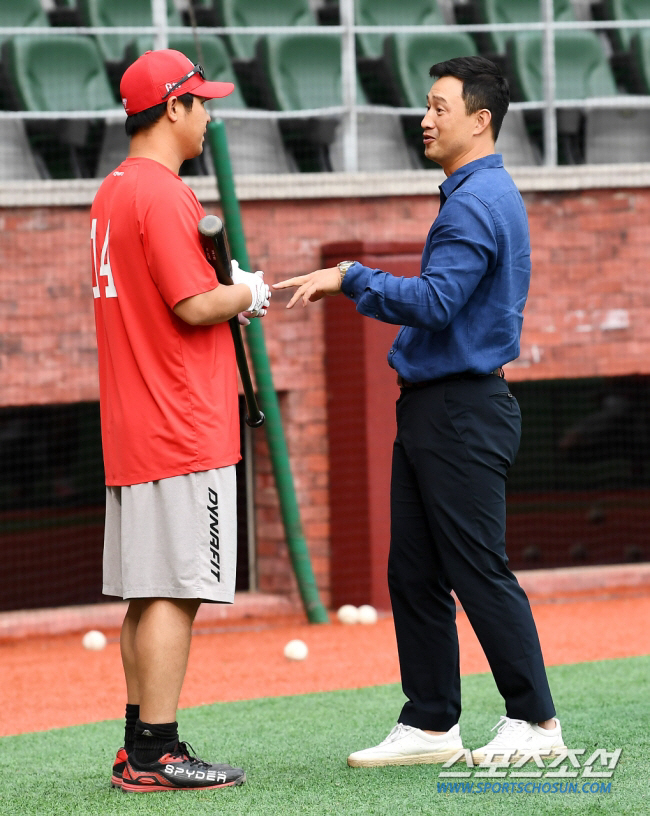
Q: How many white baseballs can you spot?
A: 4